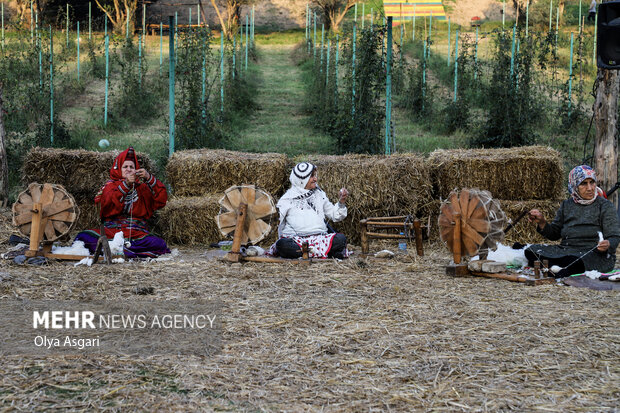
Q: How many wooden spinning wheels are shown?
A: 3